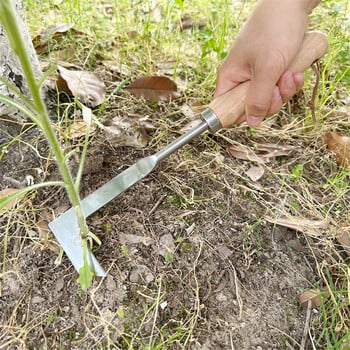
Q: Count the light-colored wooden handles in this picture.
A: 1